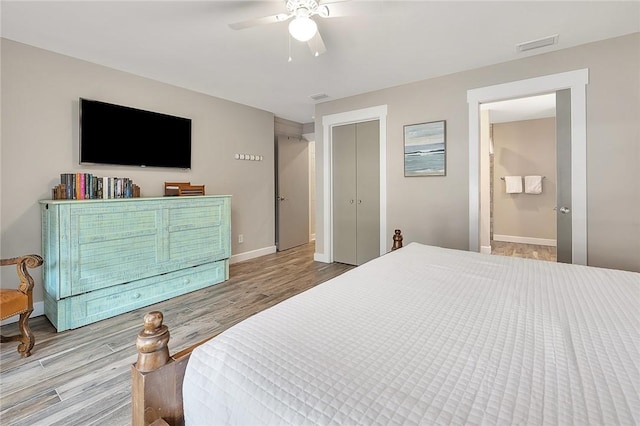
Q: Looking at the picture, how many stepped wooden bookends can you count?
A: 2